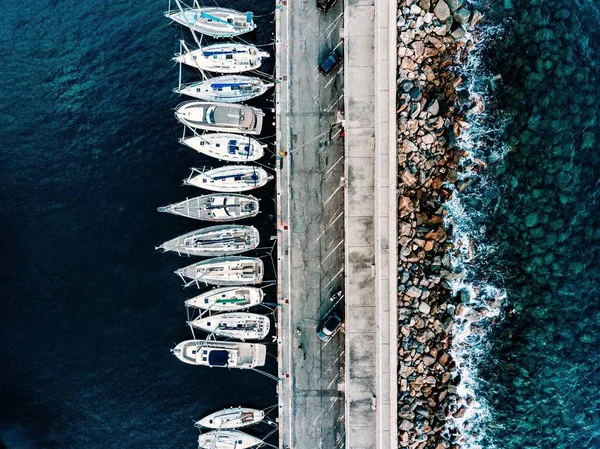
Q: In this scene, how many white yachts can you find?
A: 14